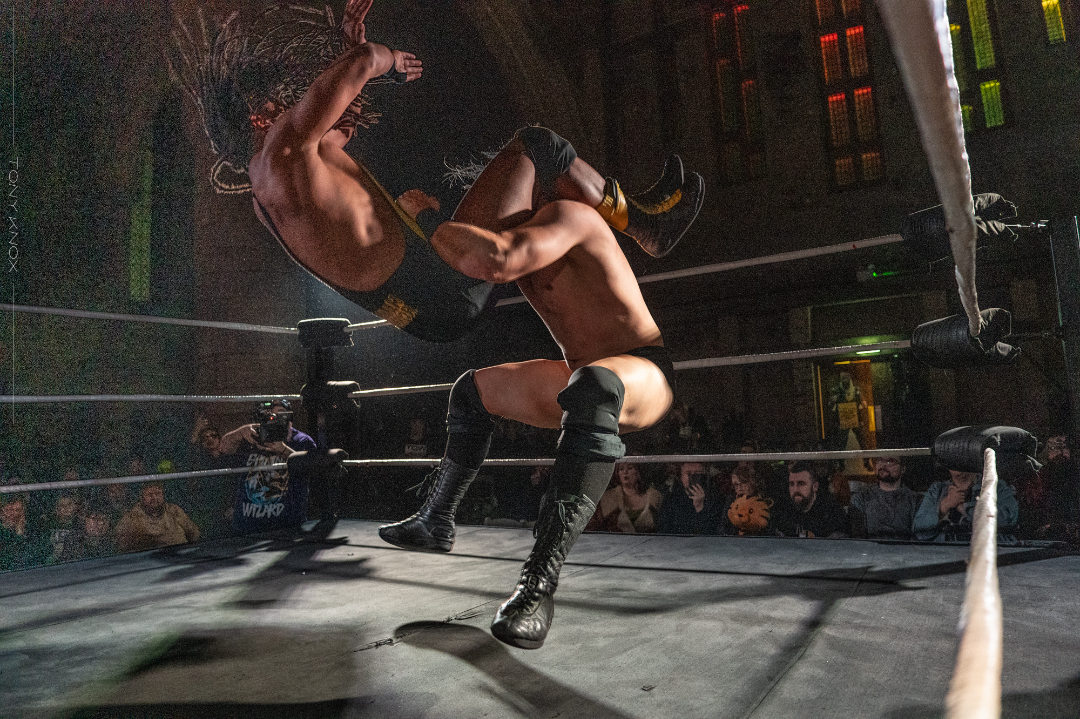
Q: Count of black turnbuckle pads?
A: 6